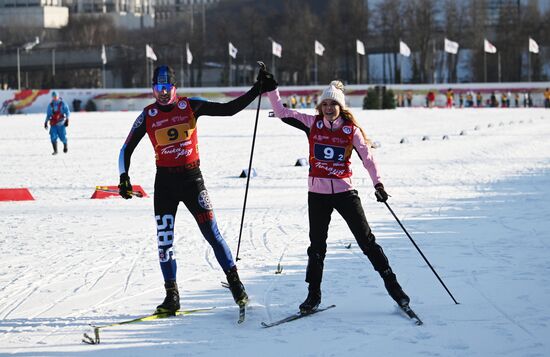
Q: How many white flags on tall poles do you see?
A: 11